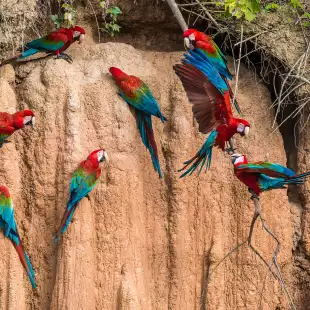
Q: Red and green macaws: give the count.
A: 8